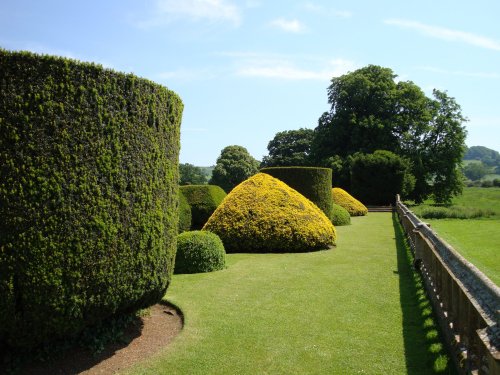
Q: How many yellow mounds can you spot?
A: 2